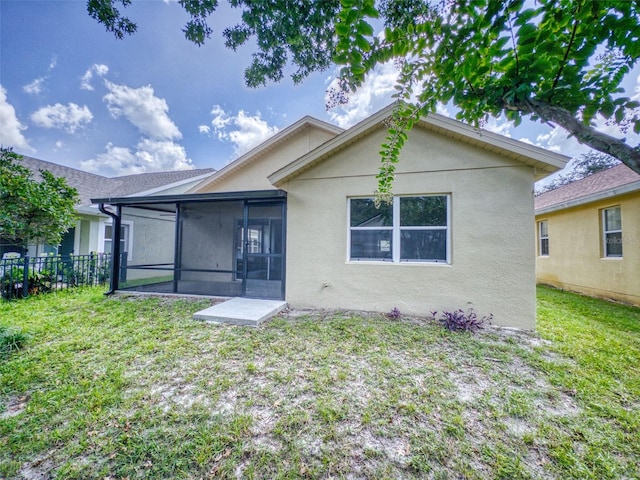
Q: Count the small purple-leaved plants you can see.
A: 2